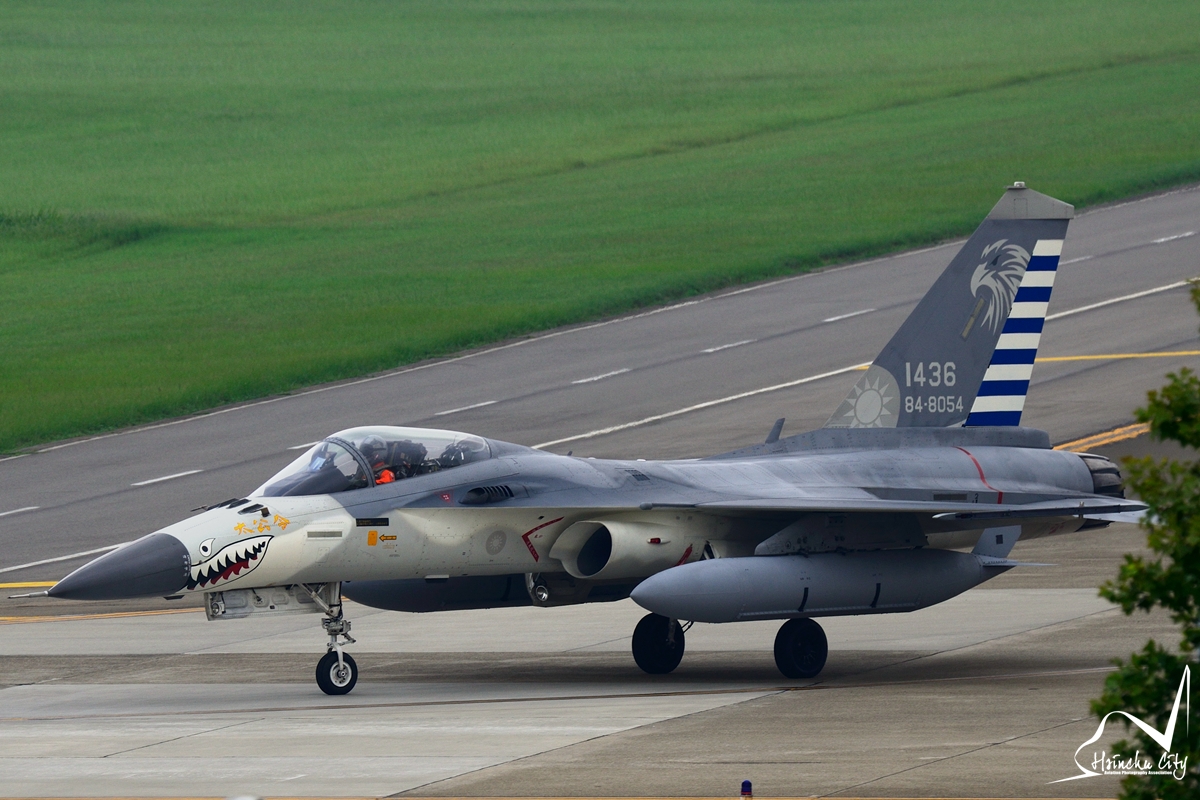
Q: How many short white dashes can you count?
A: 9